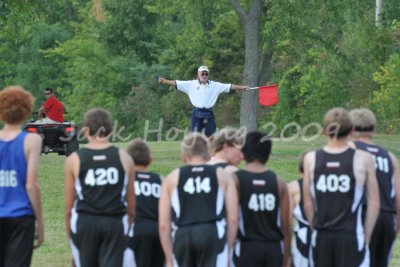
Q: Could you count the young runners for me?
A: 9